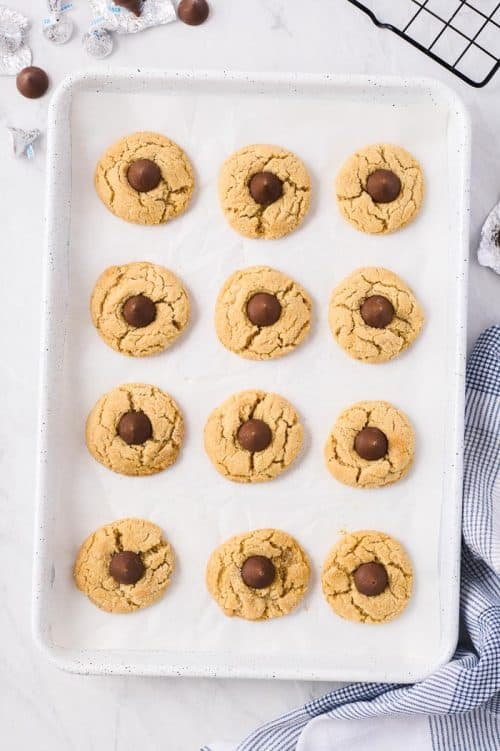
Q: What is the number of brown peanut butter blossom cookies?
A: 12